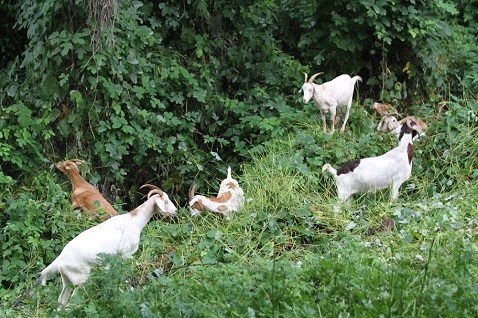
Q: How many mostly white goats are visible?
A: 4